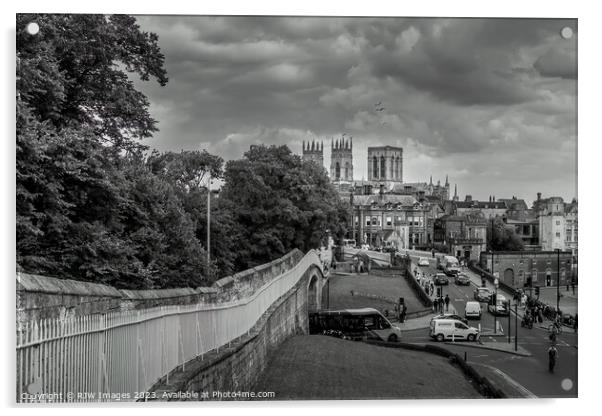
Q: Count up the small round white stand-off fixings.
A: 4